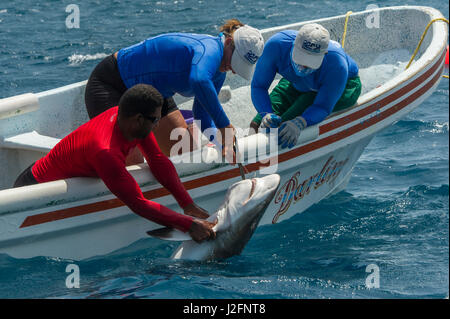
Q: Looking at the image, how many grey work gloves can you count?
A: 2